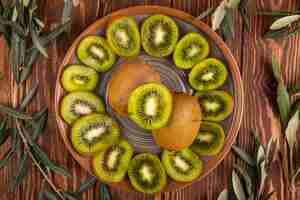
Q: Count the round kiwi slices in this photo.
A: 14